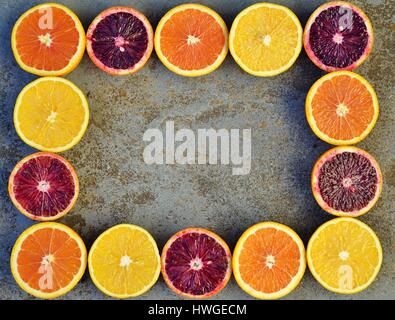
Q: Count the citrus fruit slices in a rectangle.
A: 14